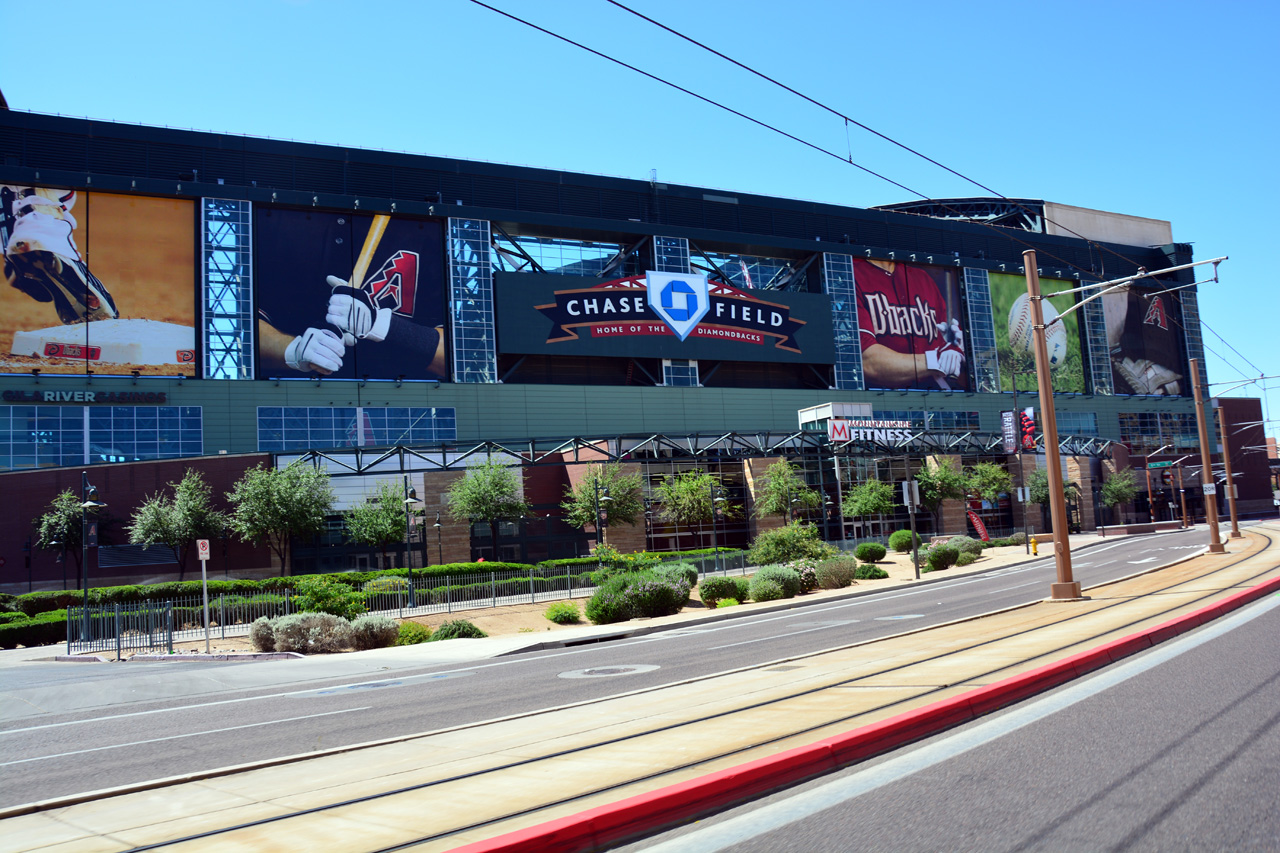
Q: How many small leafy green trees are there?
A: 13